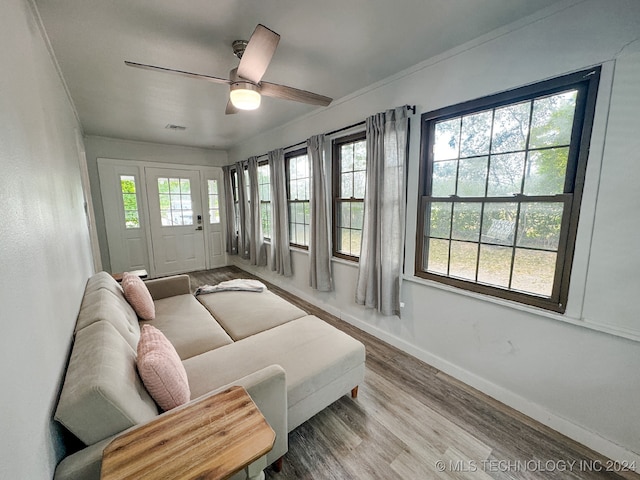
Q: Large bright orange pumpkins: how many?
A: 0